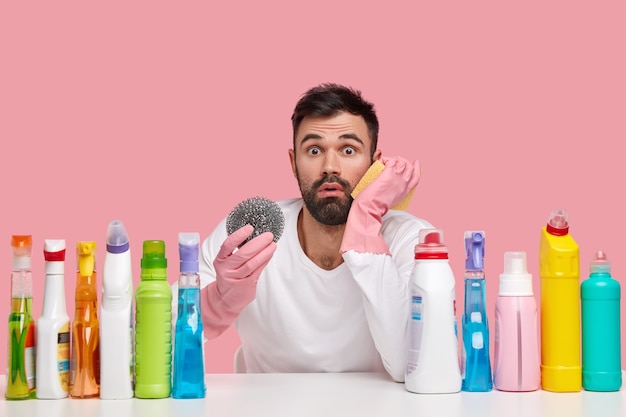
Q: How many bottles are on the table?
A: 11